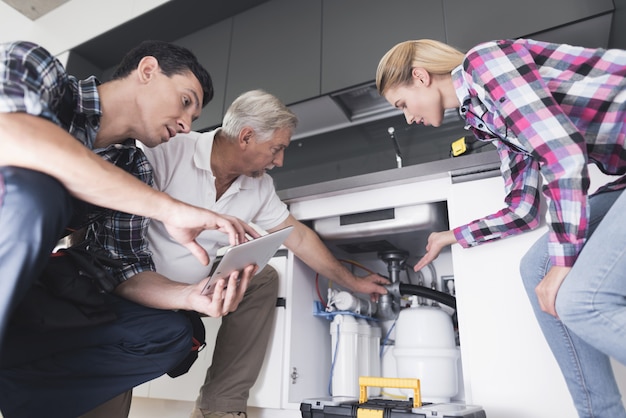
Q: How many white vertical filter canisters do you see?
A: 3